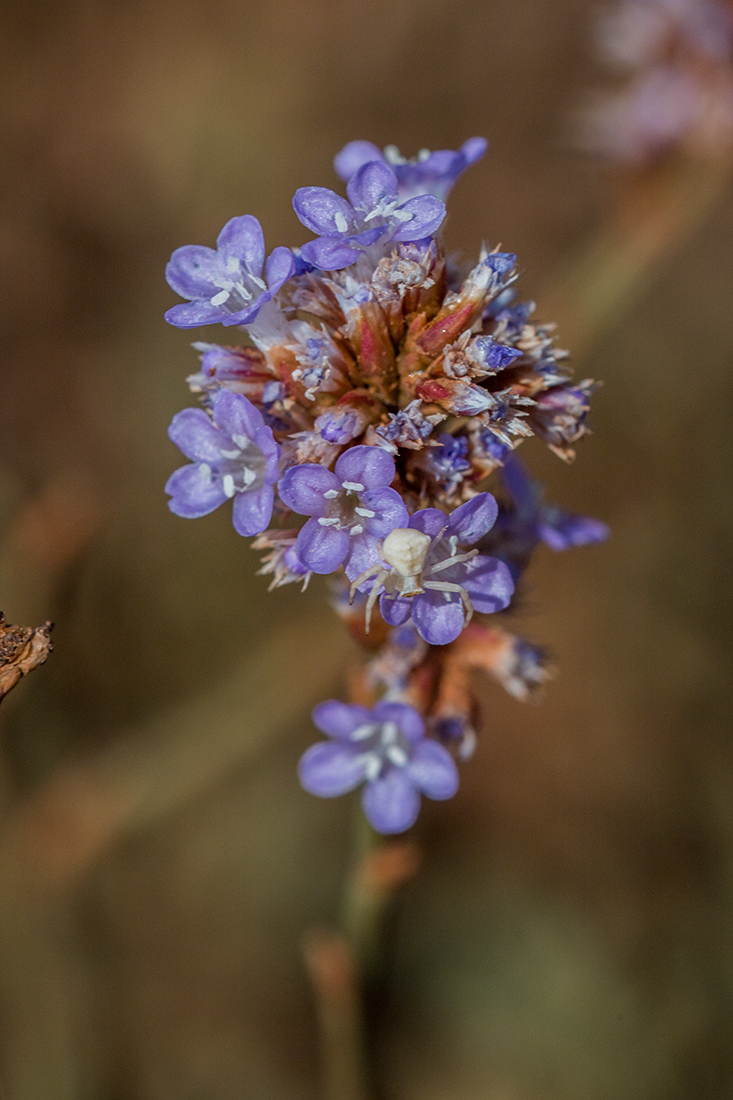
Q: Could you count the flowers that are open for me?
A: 8